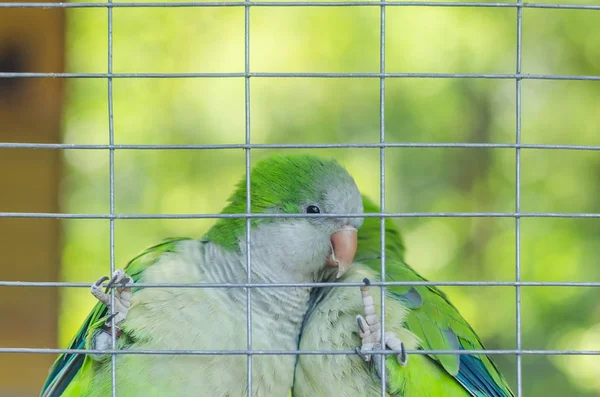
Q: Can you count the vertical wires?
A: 4